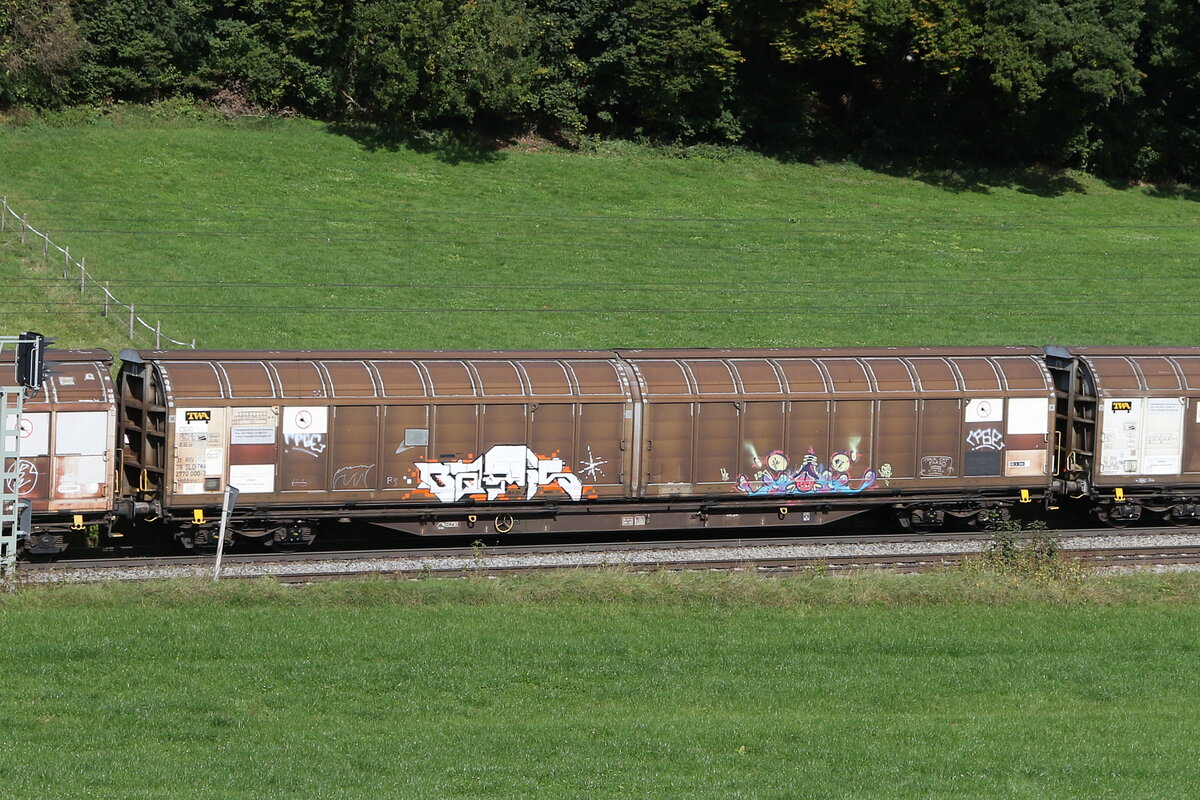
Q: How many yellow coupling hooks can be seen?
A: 4